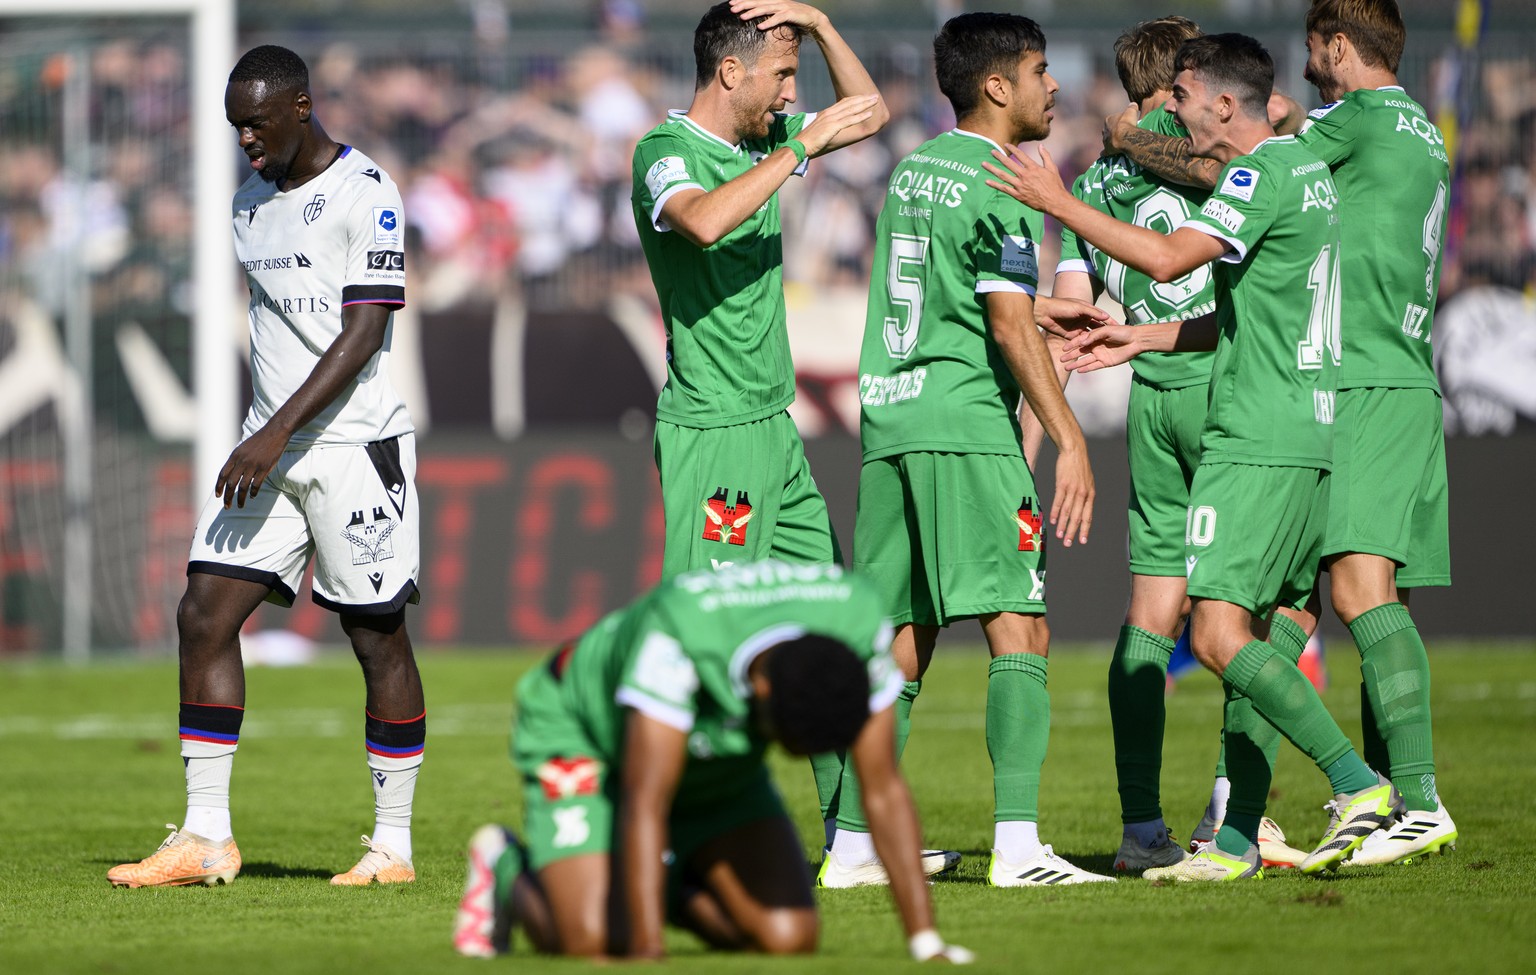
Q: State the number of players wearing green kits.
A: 6